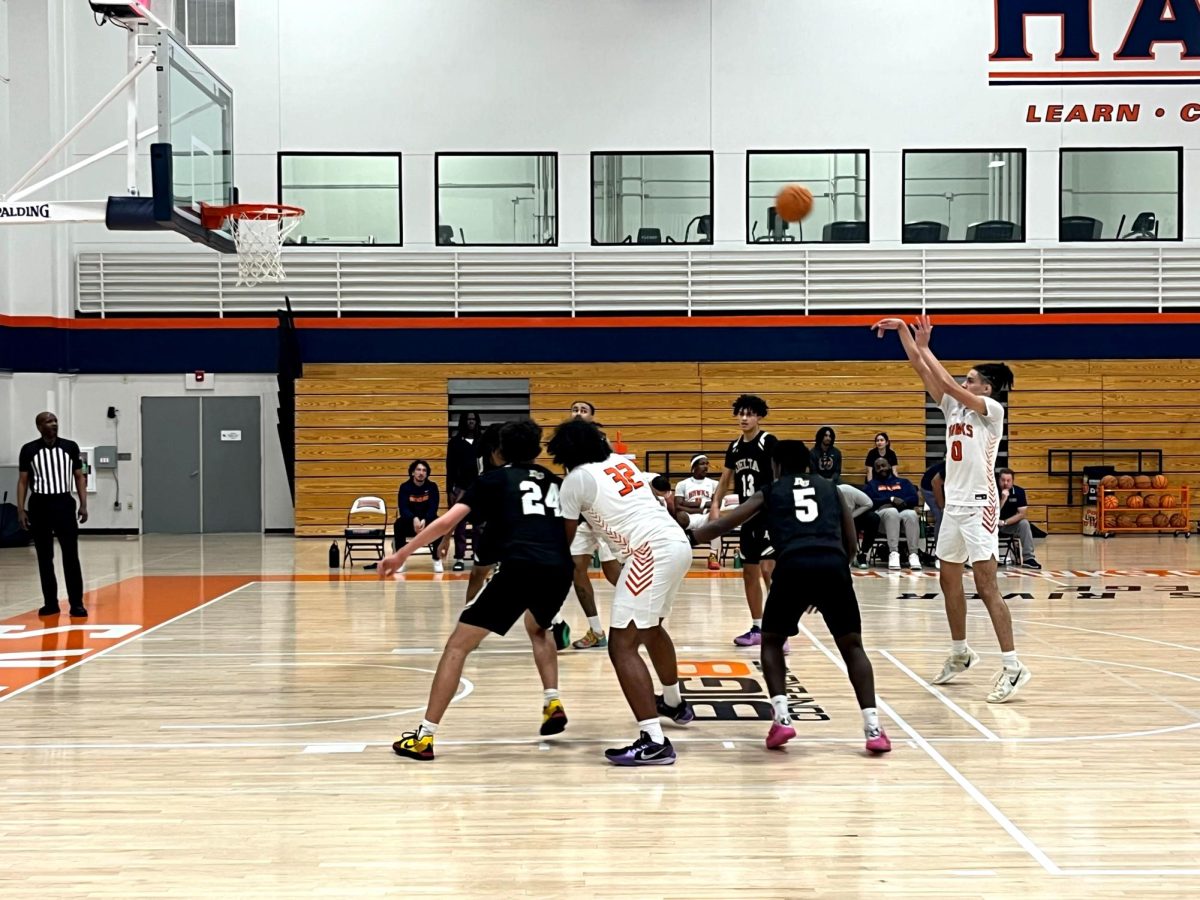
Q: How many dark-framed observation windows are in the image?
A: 6